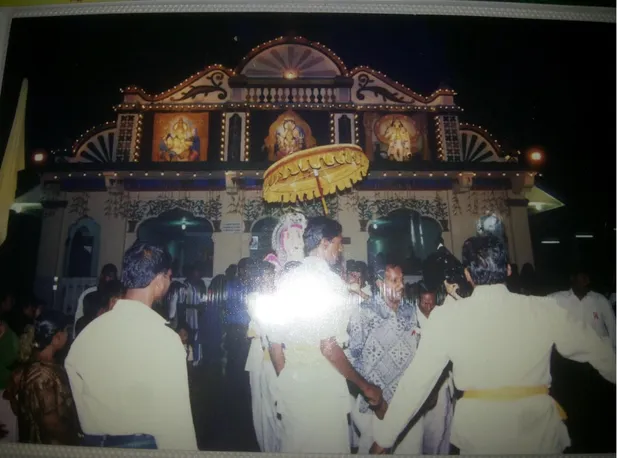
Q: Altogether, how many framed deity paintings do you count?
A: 3